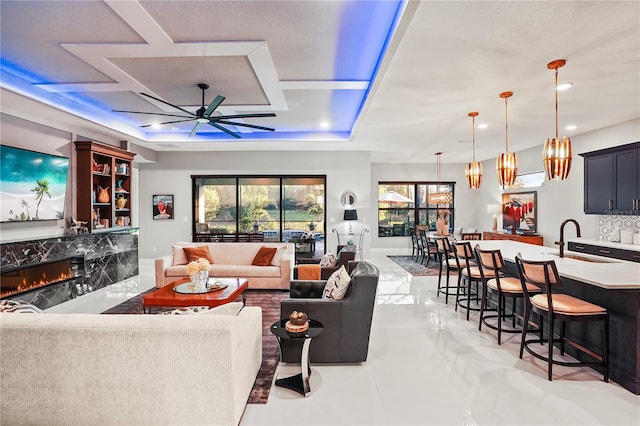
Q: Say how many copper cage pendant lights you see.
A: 3